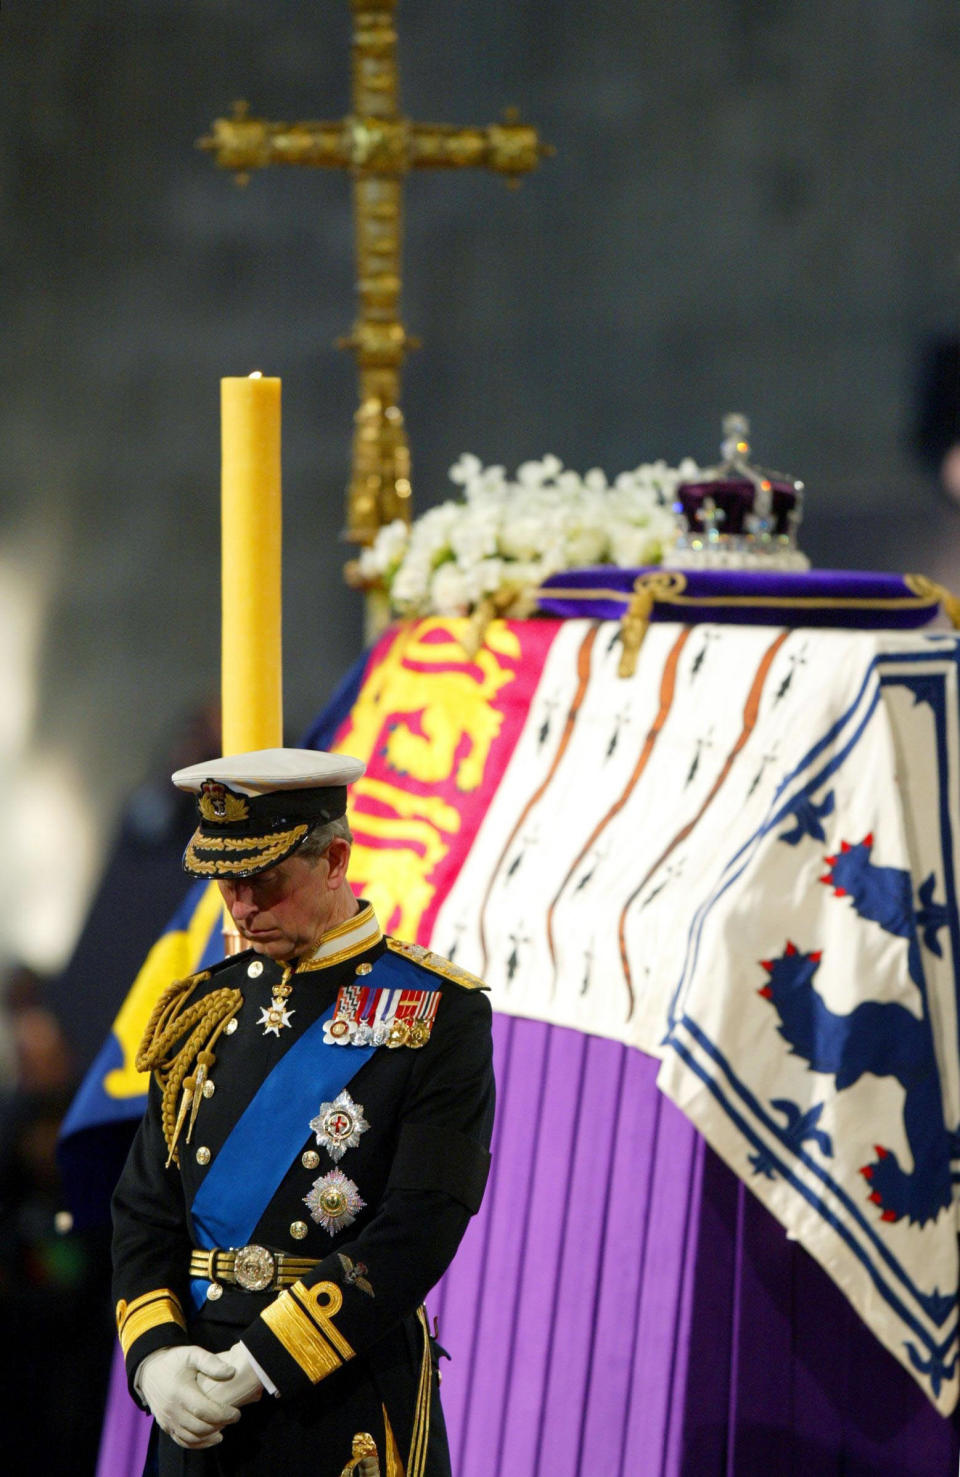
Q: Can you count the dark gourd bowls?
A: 0